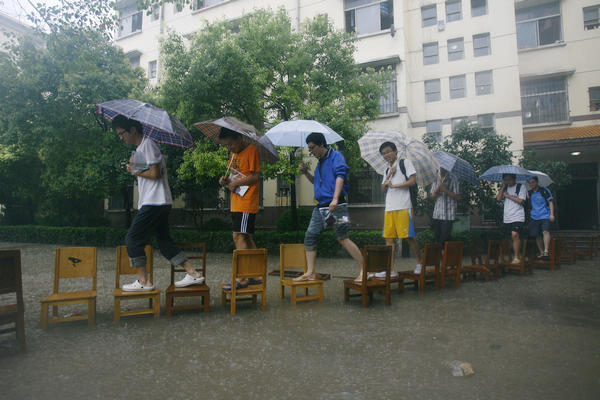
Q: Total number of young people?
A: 7